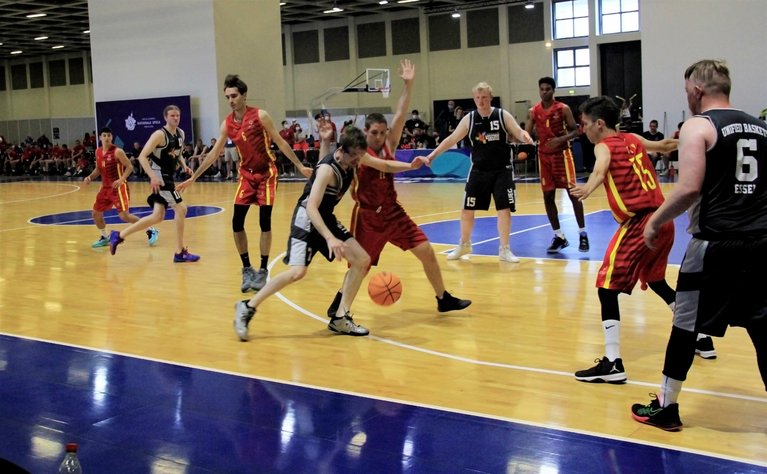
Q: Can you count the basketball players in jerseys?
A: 9